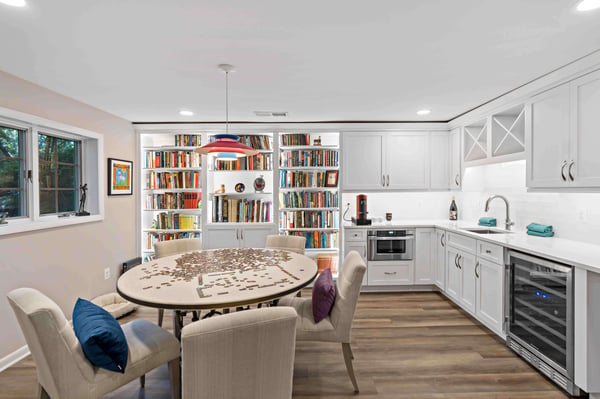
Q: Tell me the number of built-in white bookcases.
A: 3